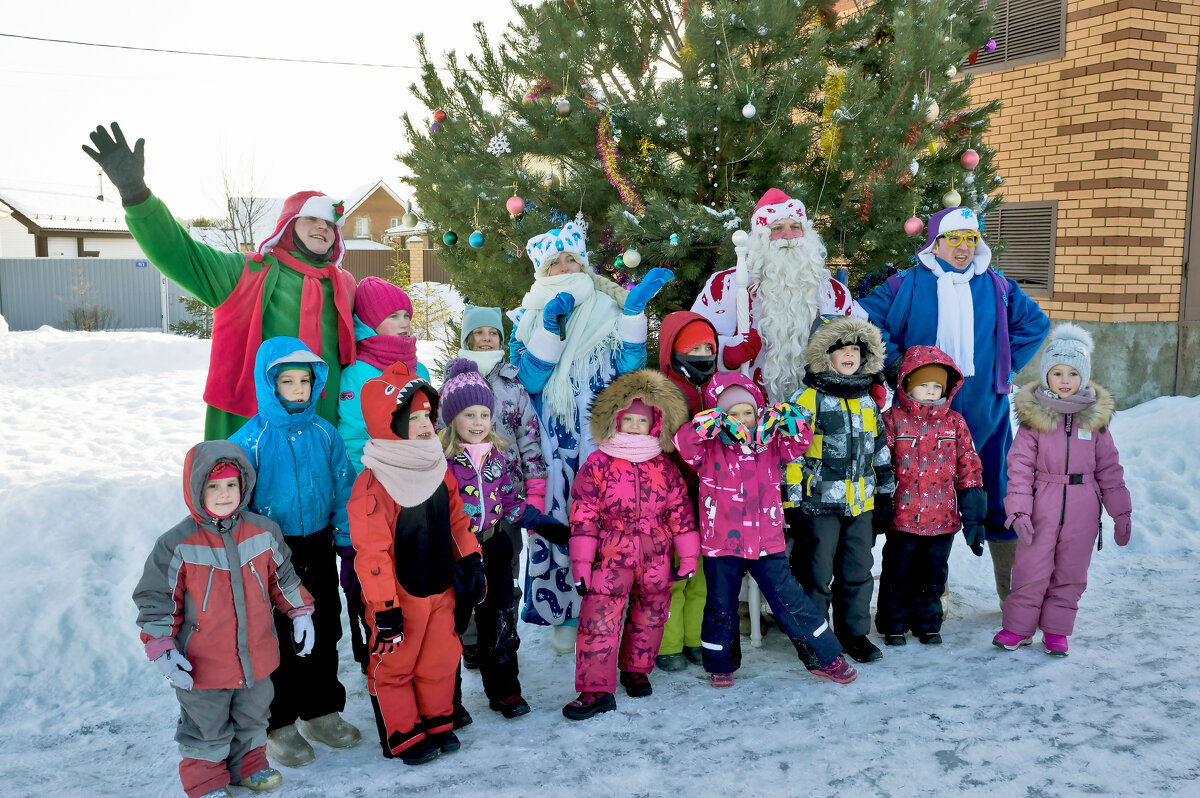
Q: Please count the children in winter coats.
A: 12